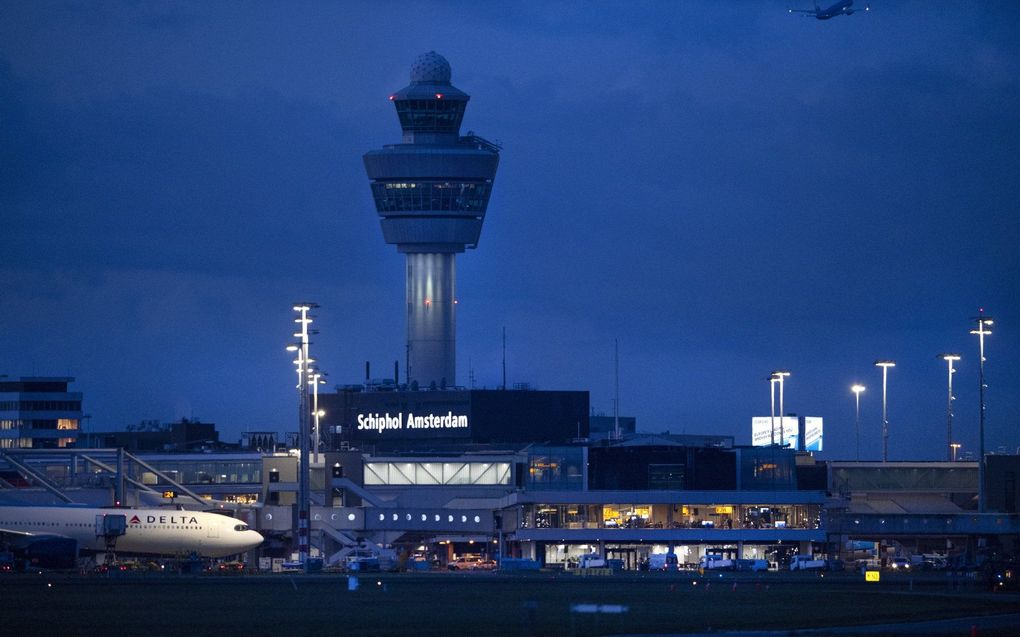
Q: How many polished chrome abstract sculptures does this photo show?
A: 0